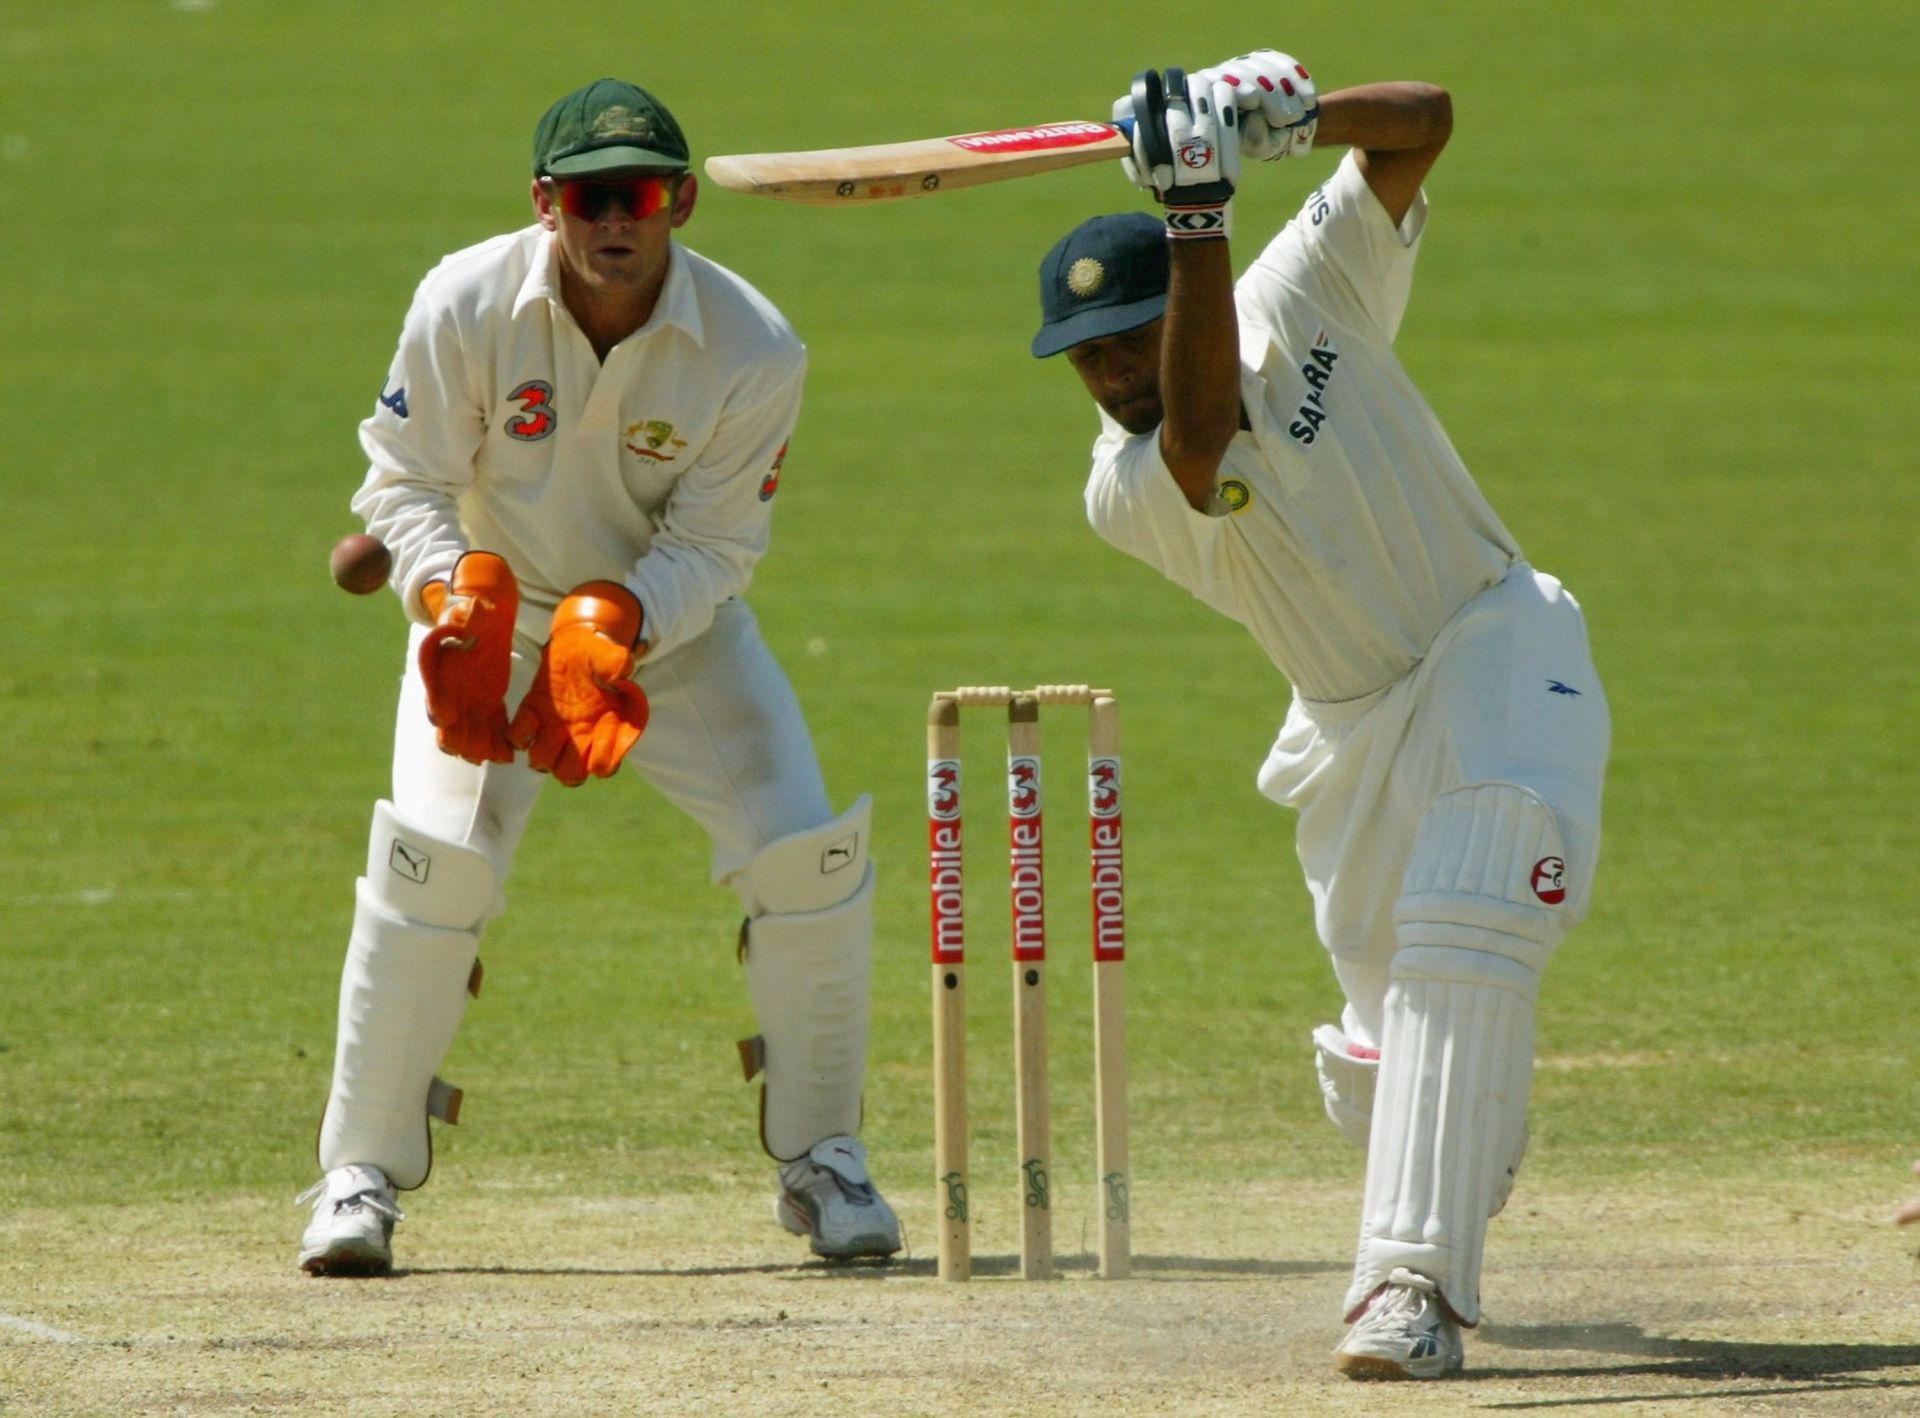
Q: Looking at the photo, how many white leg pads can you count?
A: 4